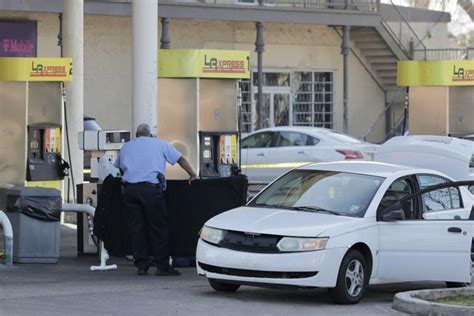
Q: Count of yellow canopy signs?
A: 3